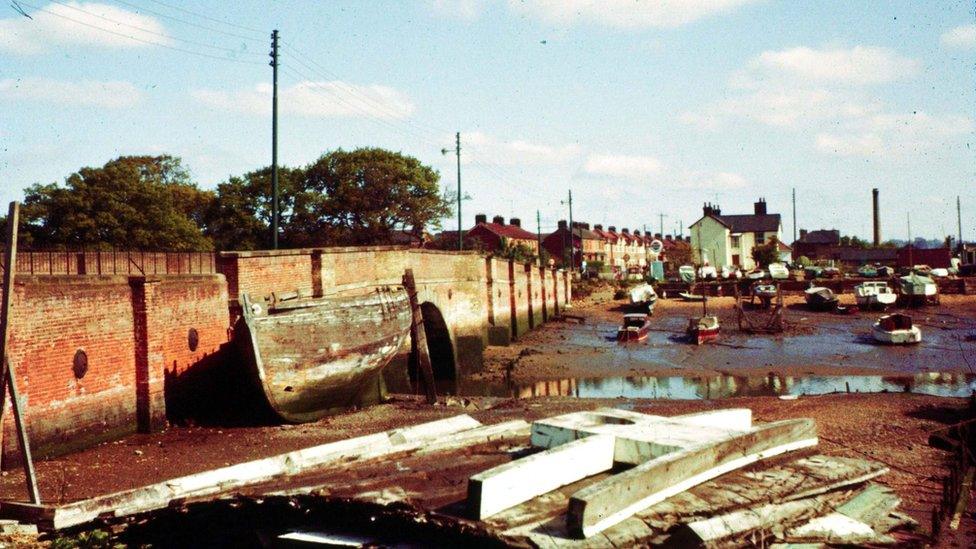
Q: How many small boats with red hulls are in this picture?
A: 2